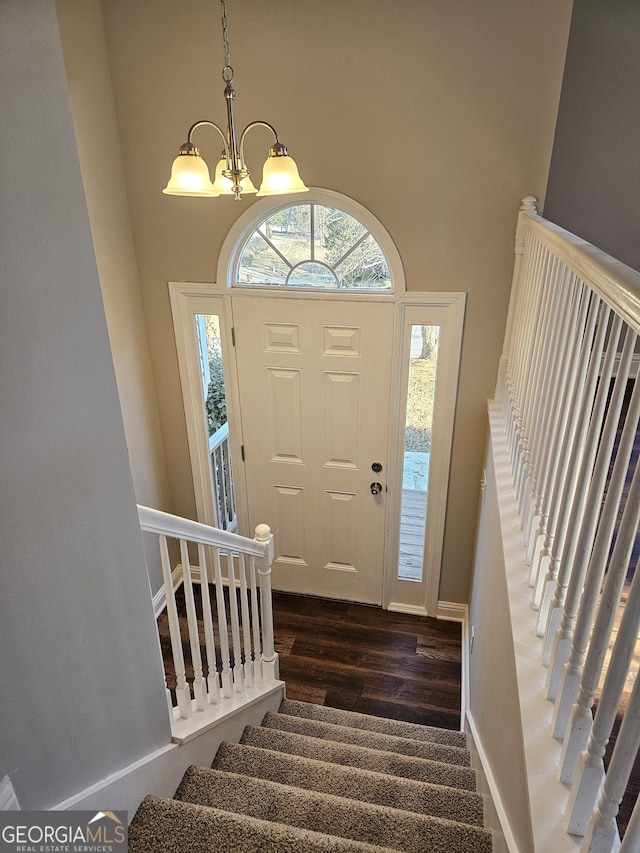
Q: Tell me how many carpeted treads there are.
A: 6